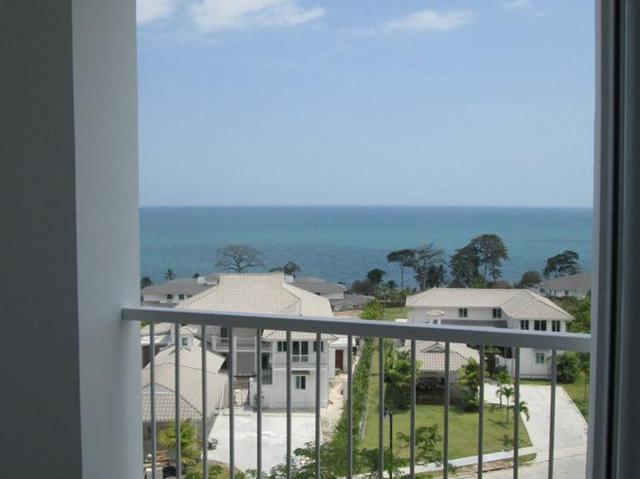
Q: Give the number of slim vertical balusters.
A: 14